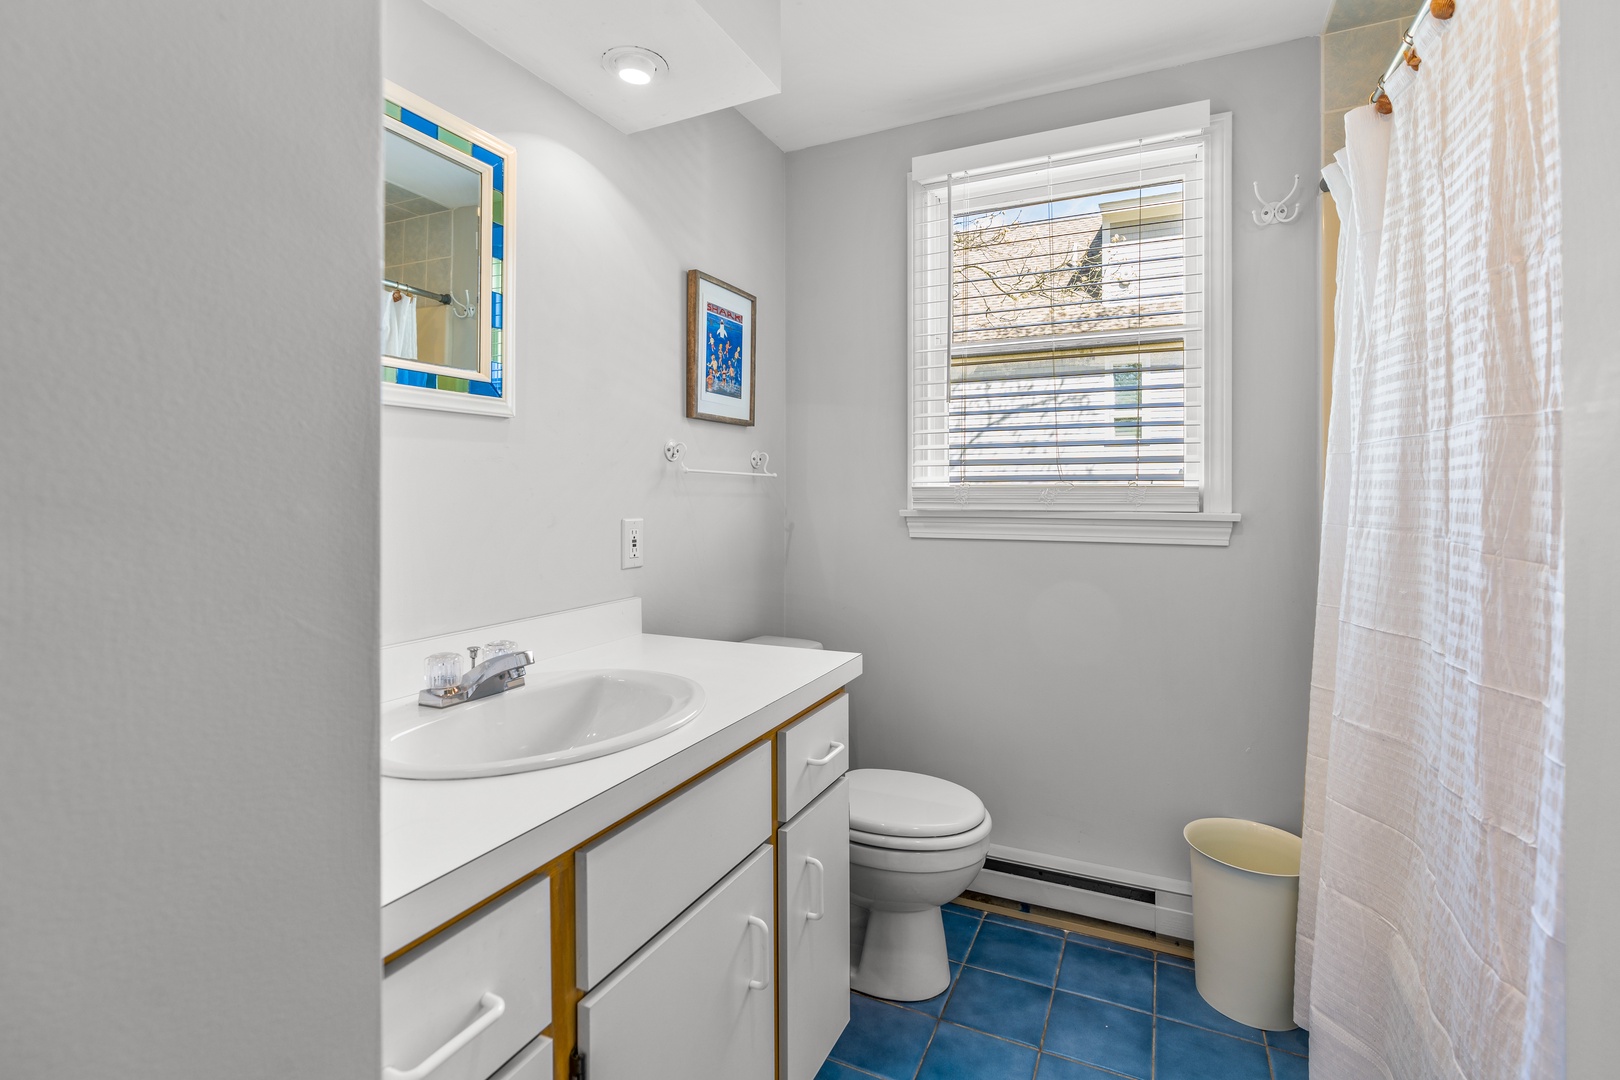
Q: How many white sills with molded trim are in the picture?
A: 1